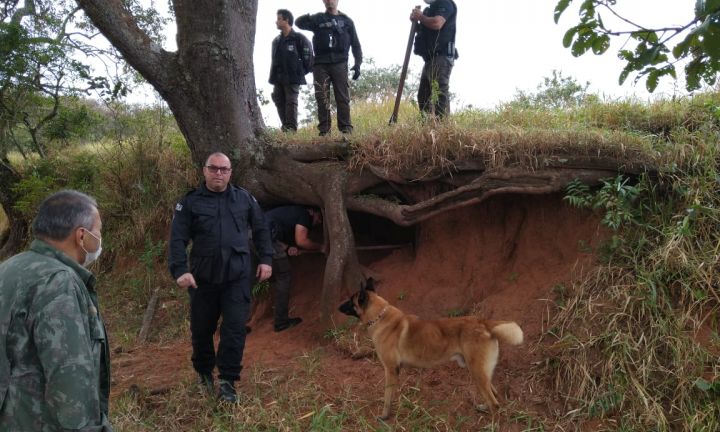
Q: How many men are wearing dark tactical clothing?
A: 5